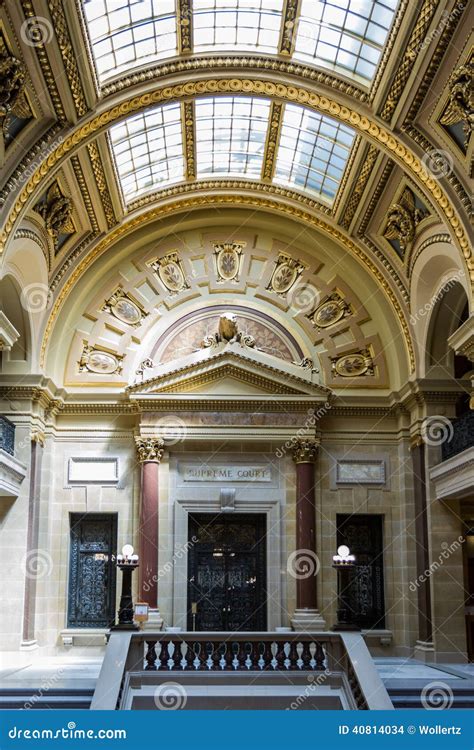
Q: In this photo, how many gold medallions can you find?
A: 7